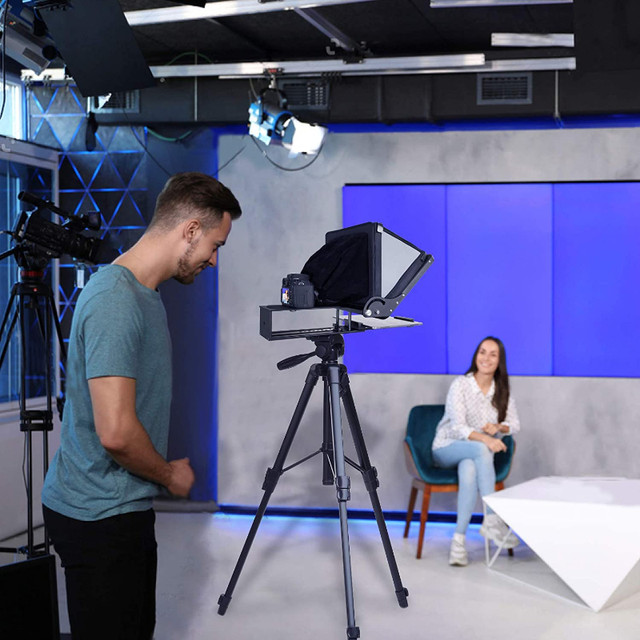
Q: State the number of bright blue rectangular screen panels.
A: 3